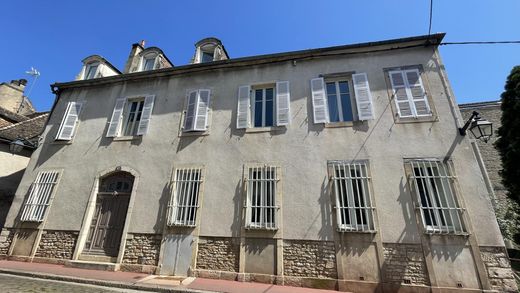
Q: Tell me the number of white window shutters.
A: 12